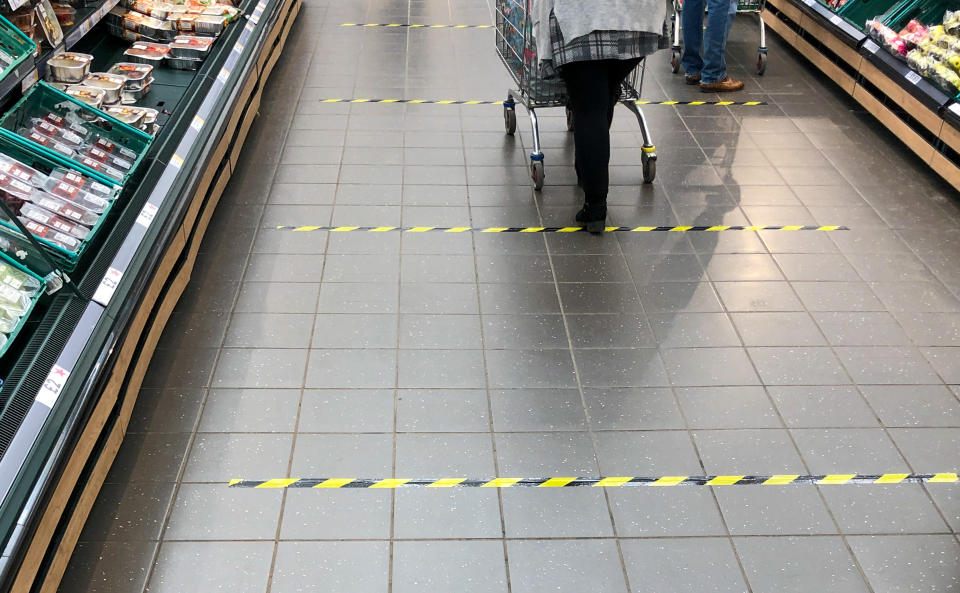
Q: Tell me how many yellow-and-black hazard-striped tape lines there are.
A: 4